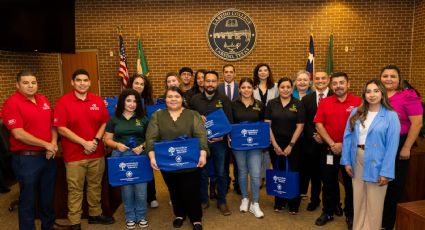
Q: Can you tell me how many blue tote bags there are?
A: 7